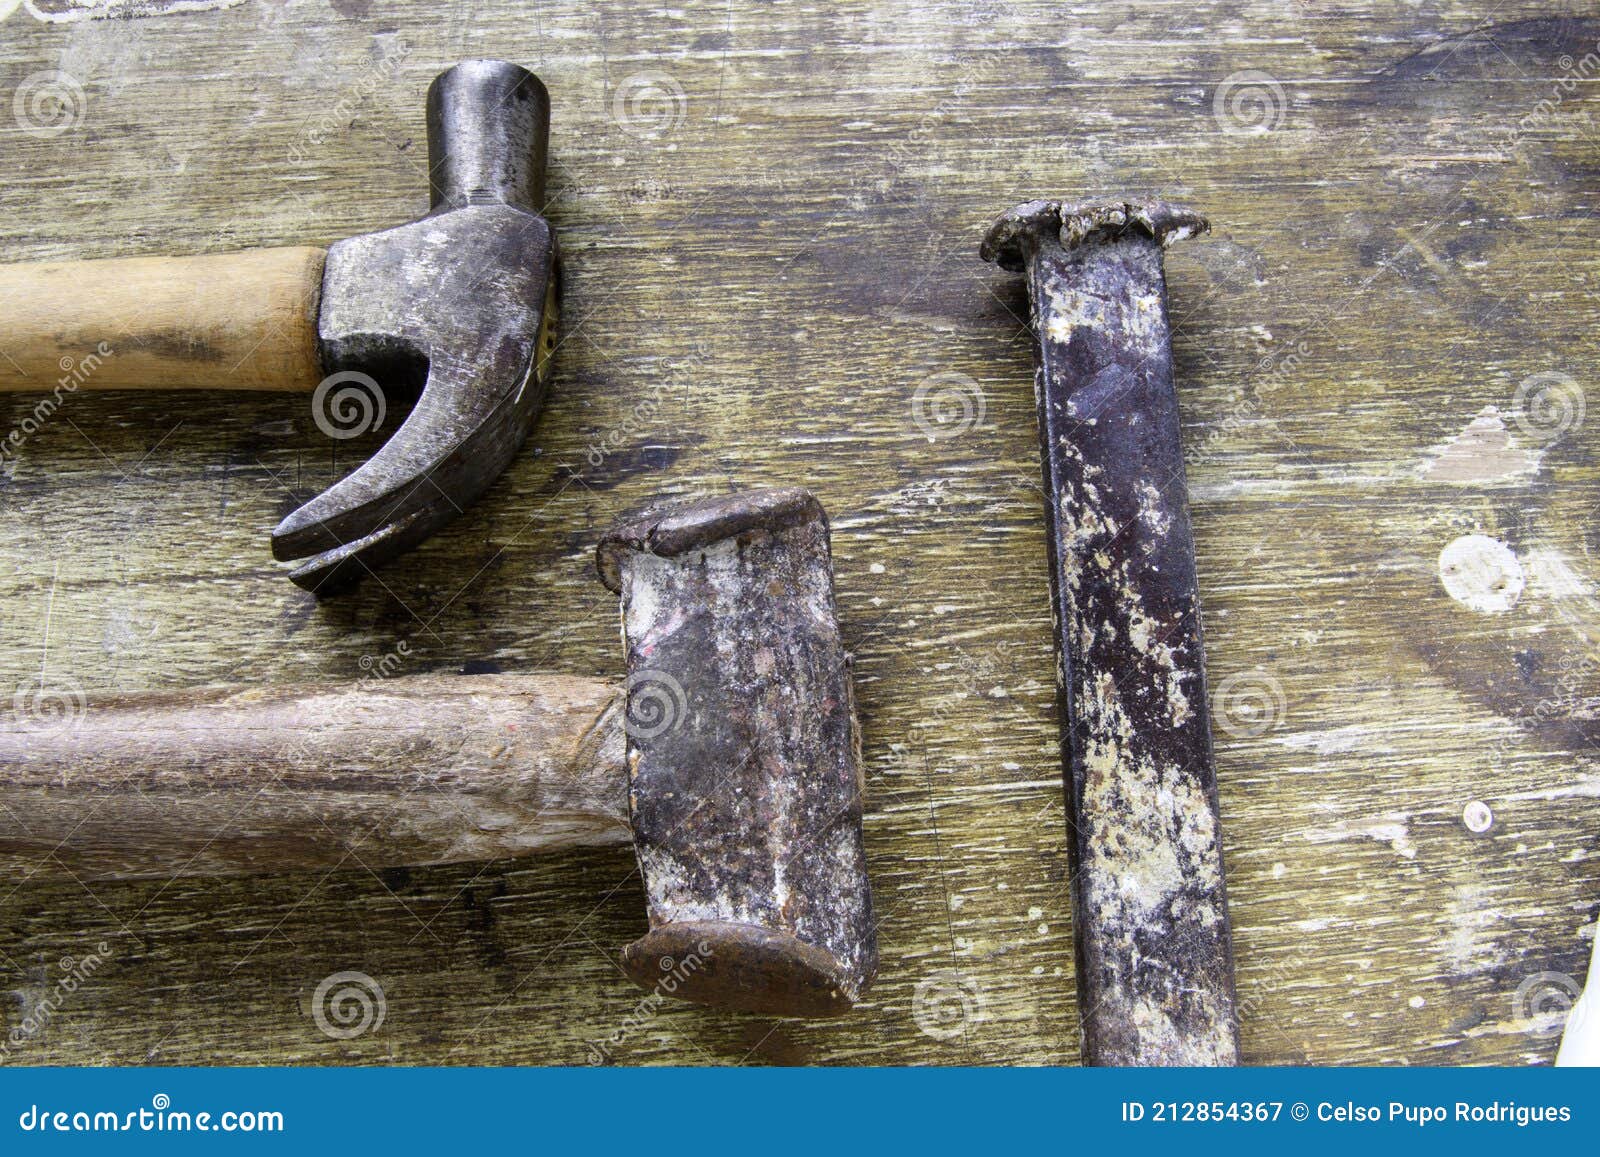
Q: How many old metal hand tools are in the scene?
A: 3